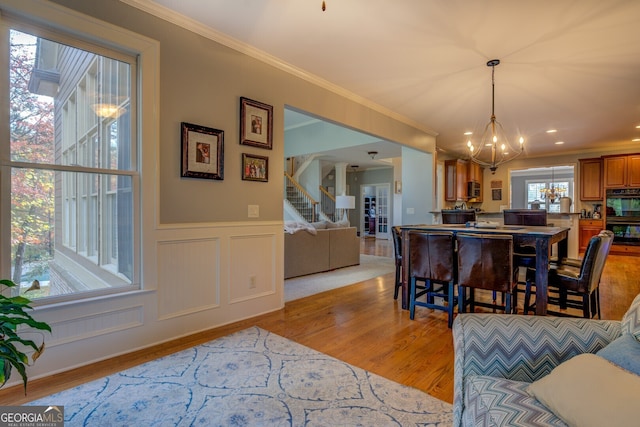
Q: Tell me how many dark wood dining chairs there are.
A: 7